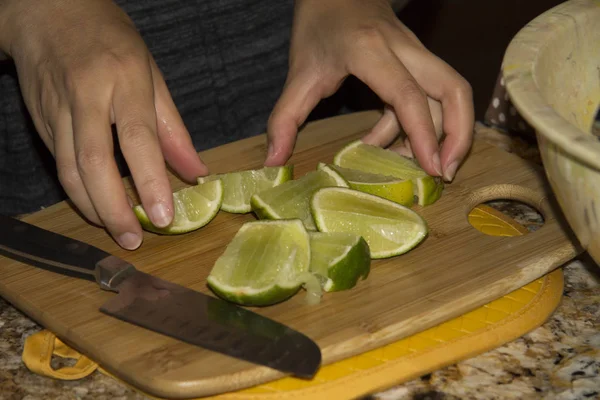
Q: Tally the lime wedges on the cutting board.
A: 8